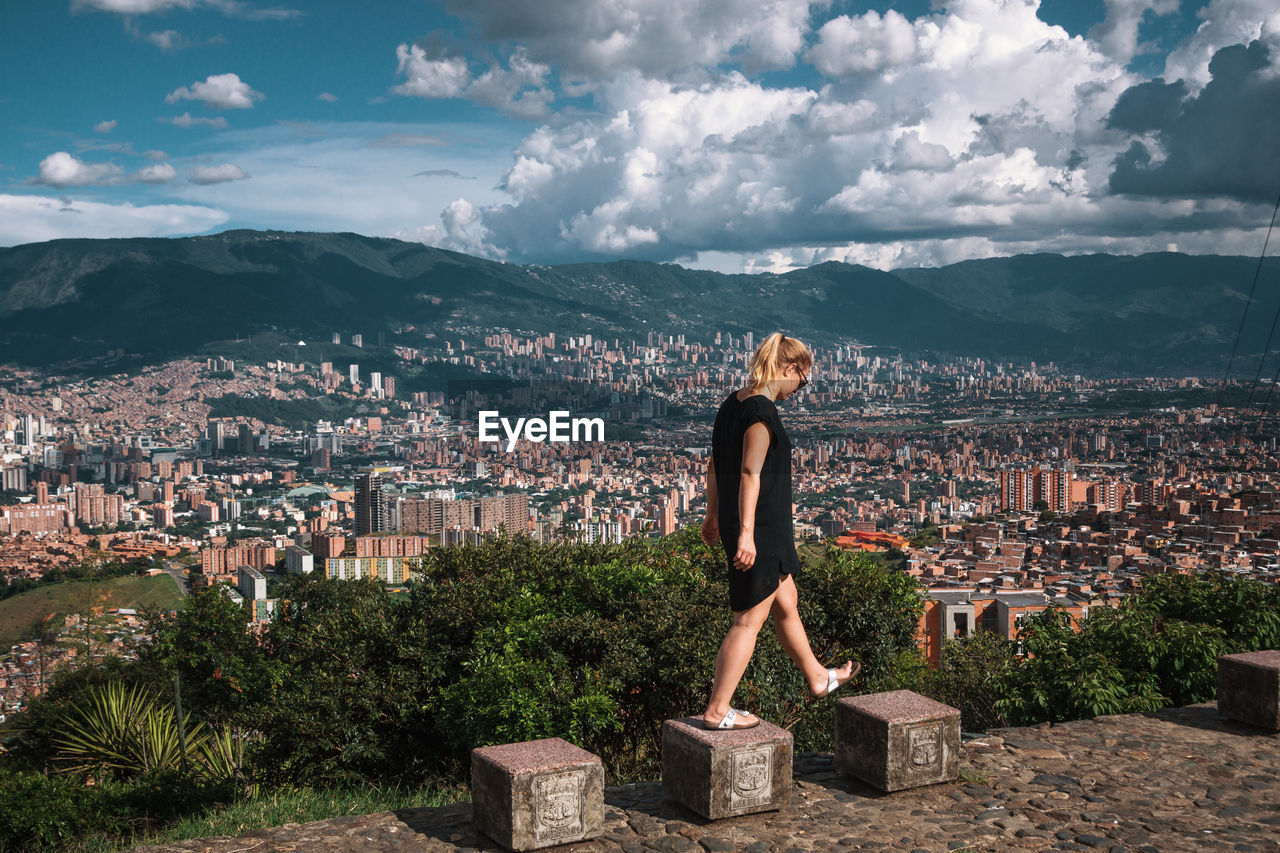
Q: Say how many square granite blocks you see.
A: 4